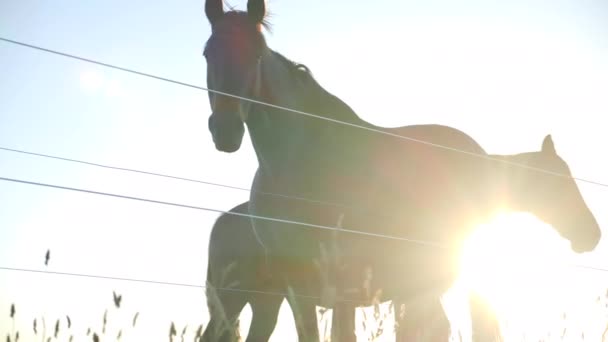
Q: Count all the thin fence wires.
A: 4